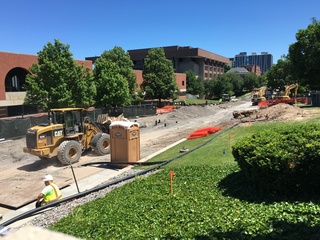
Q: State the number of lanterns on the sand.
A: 0